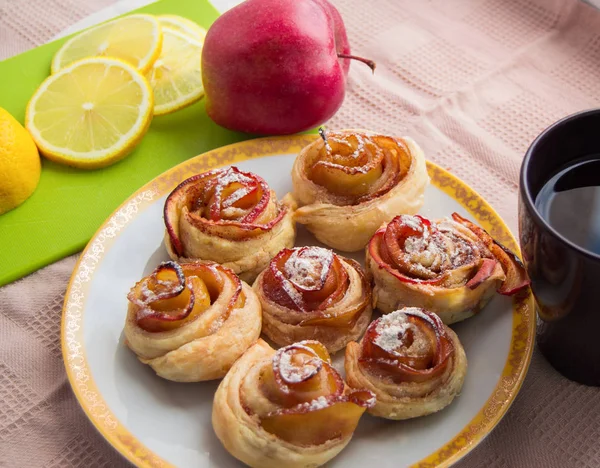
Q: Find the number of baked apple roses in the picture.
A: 7